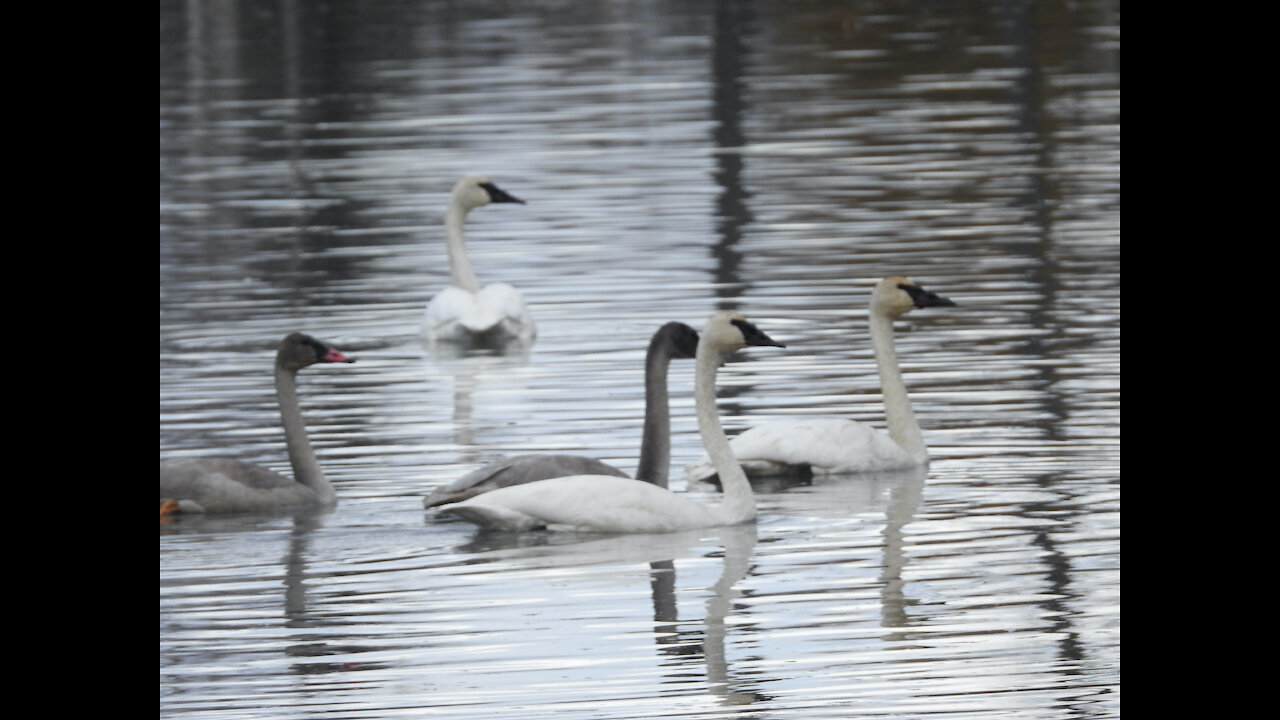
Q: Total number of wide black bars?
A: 2